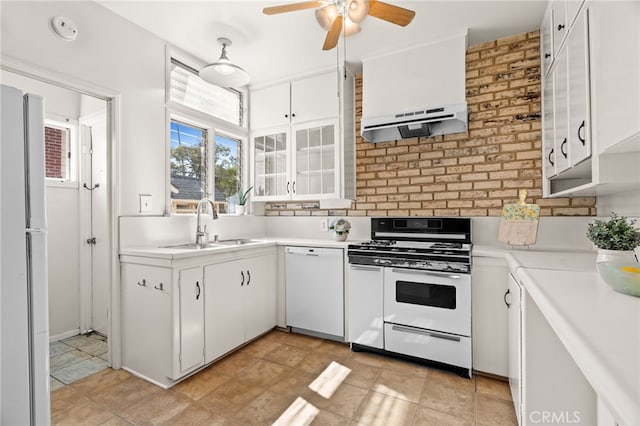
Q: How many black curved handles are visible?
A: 9